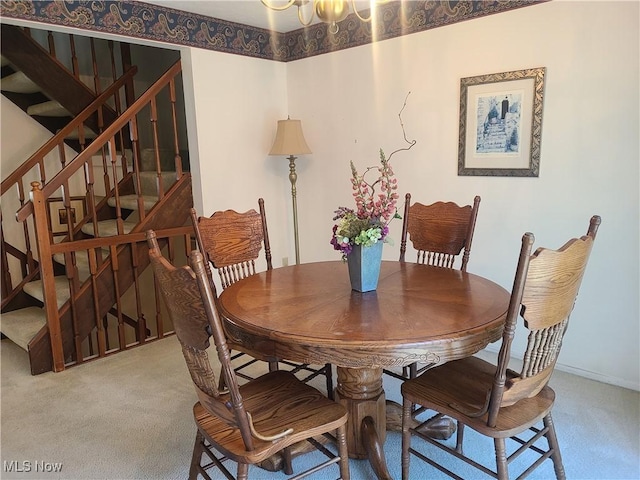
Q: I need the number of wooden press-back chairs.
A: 4